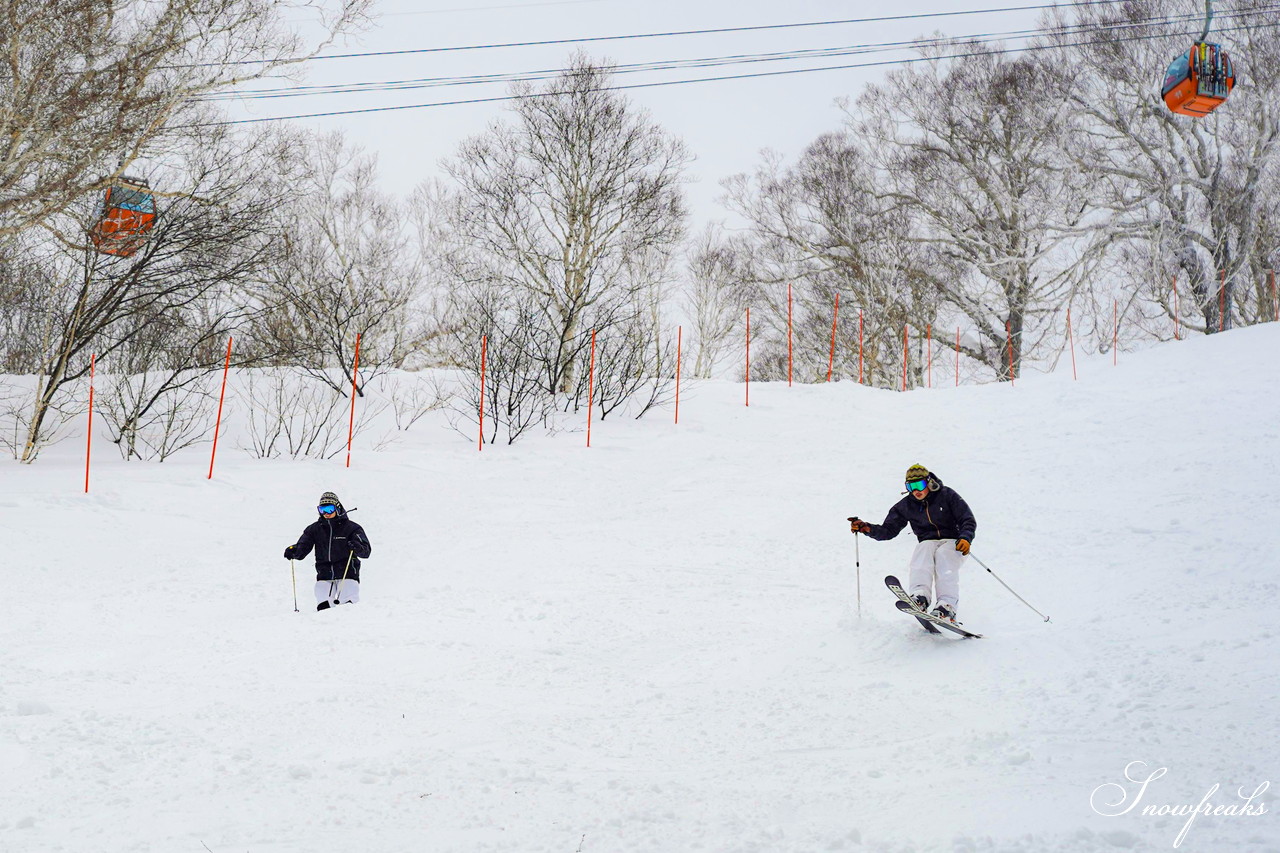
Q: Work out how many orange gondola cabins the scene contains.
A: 2